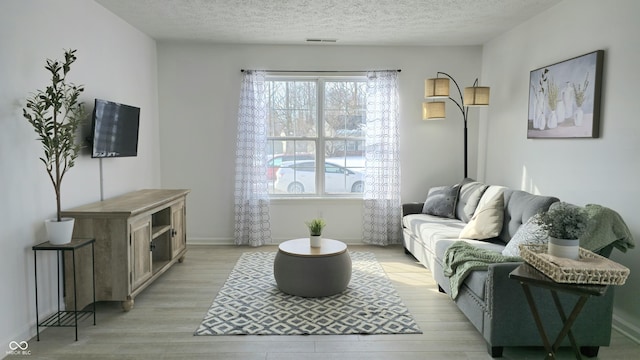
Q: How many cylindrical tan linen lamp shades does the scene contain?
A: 3